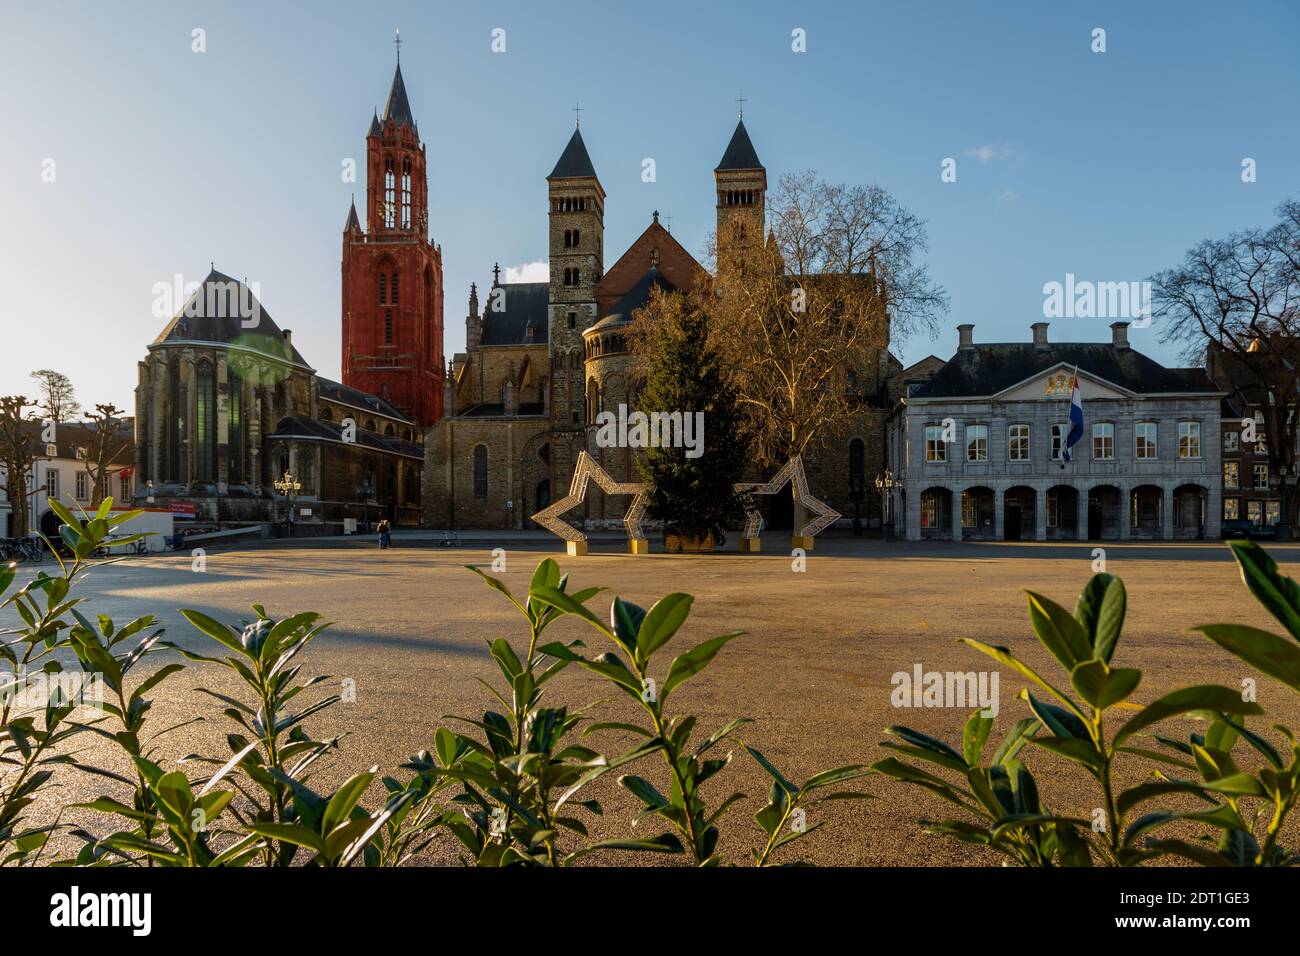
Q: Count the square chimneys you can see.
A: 3